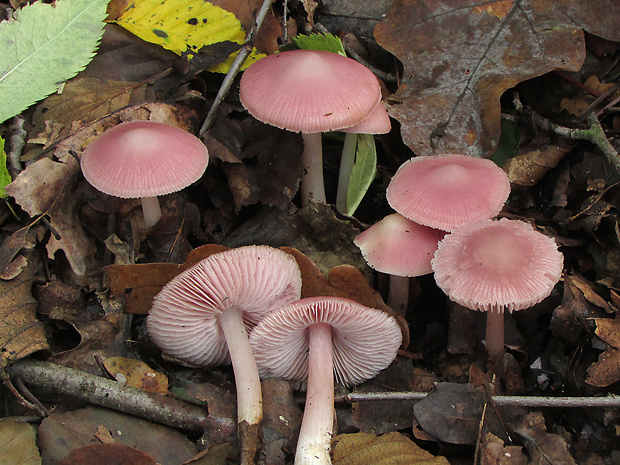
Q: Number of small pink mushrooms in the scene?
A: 8